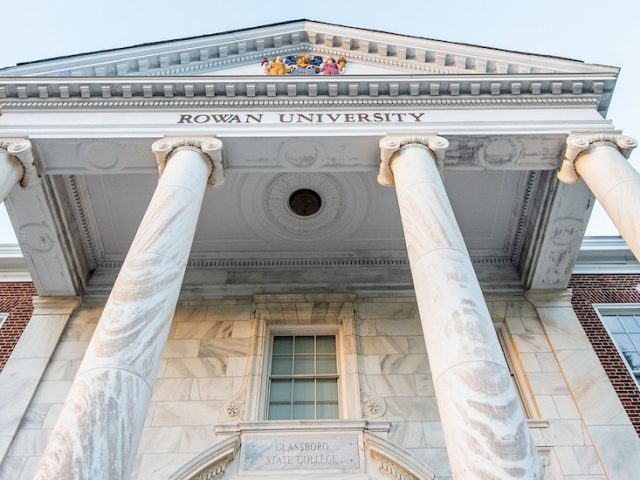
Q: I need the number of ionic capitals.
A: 4